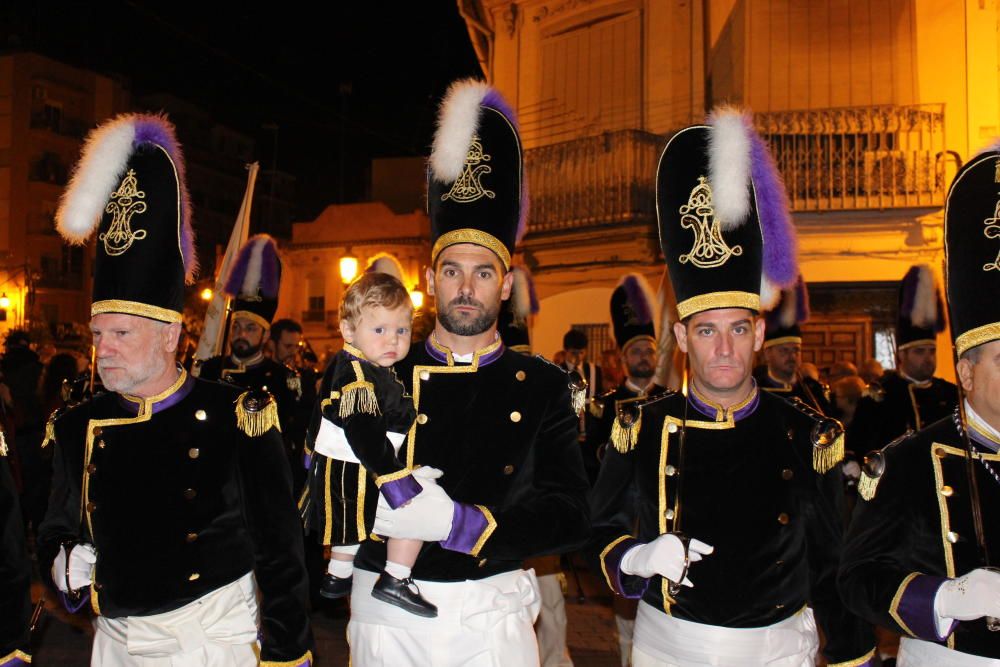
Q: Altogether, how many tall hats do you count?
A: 10